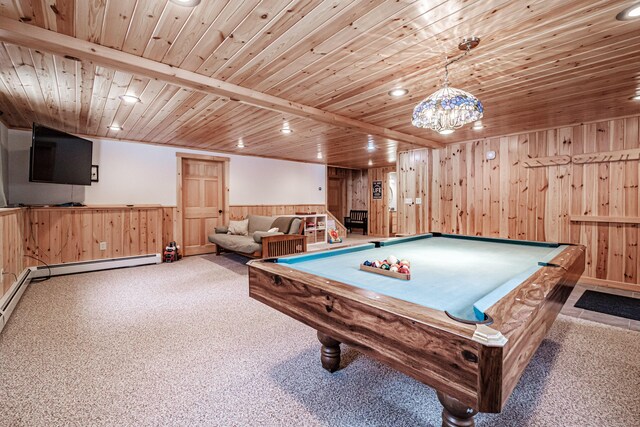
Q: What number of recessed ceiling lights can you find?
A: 12